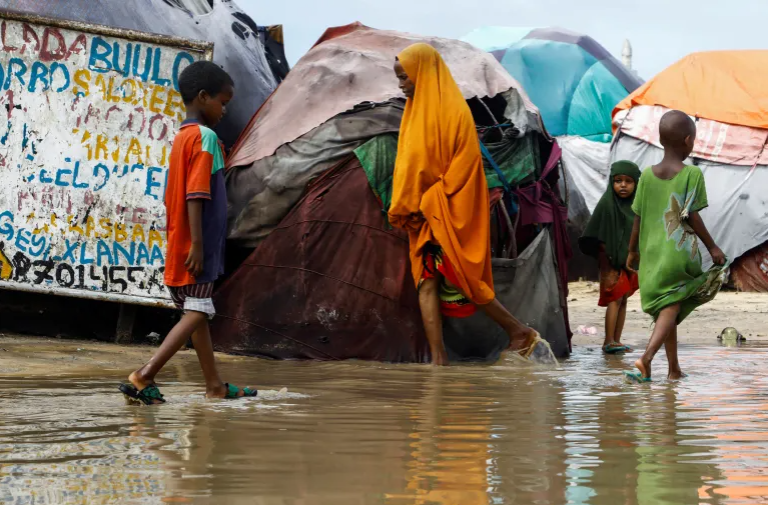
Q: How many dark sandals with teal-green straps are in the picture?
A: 2